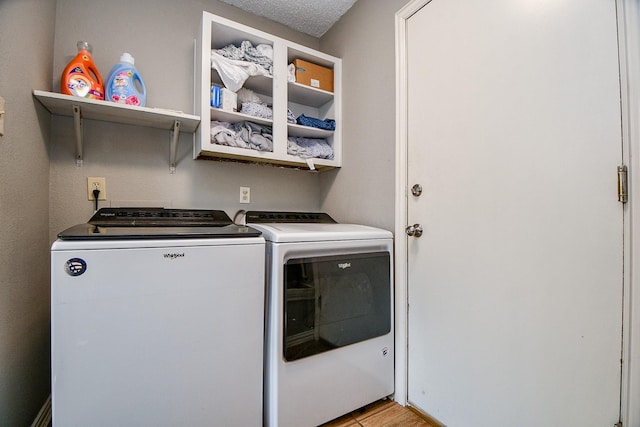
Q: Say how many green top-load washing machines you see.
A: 0